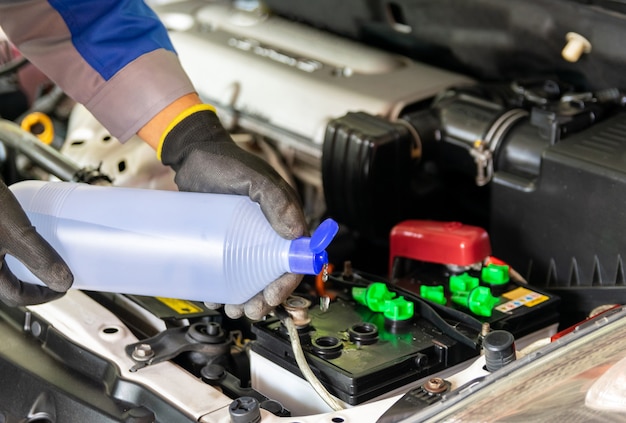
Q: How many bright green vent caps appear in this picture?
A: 6